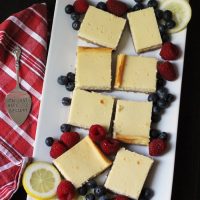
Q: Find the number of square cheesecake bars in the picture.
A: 8